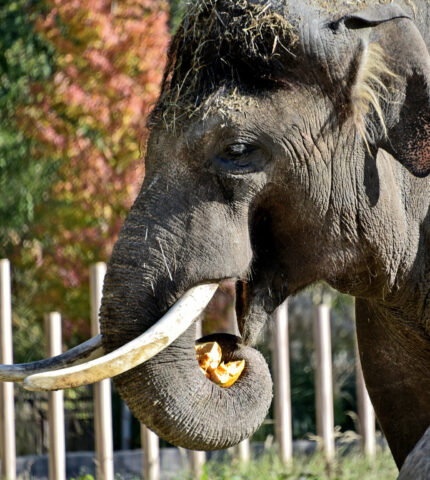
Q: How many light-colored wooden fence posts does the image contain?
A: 9